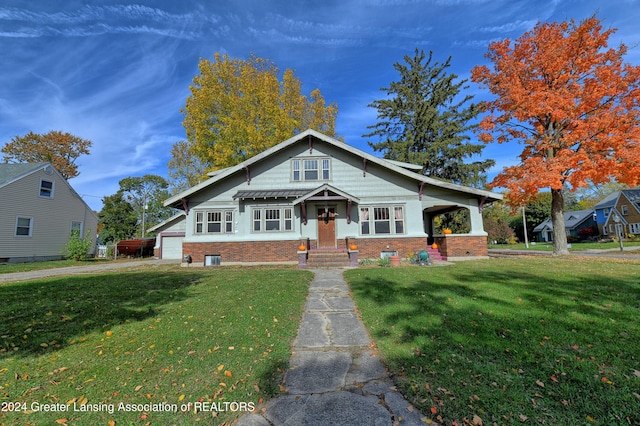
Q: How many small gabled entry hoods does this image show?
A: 1